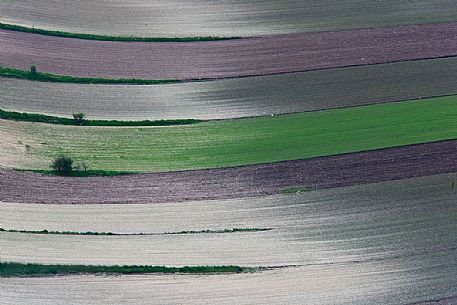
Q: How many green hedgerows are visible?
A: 6